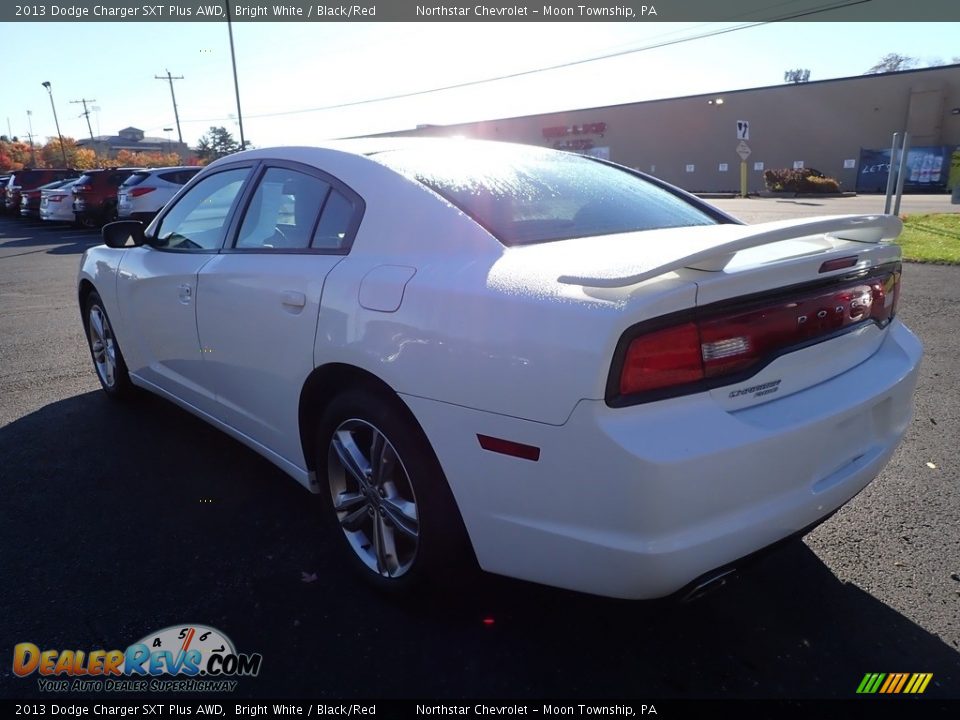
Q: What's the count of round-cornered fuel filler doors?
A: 1